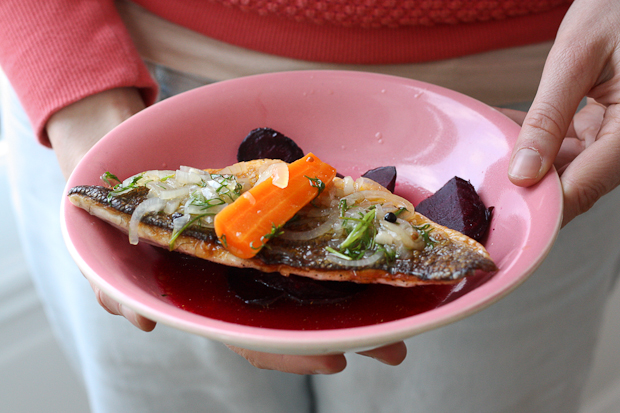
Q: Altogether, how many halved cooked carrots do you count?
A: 1